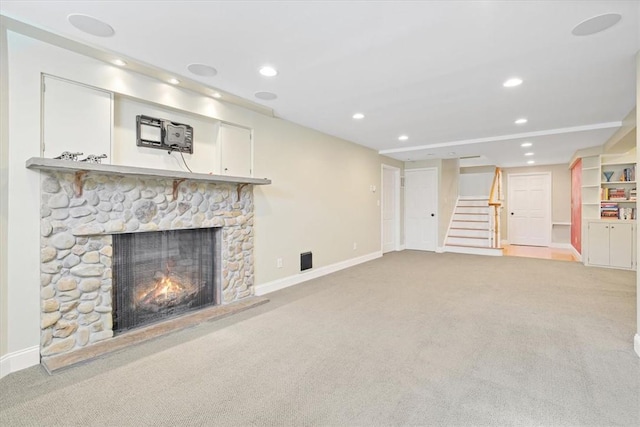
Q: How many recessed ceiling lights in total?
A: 11